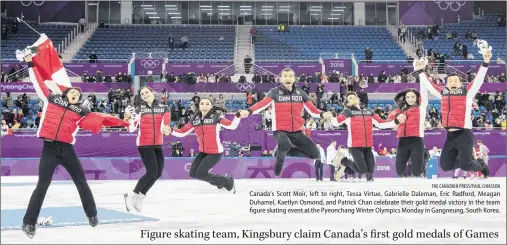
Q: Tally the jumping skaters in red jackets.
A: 7